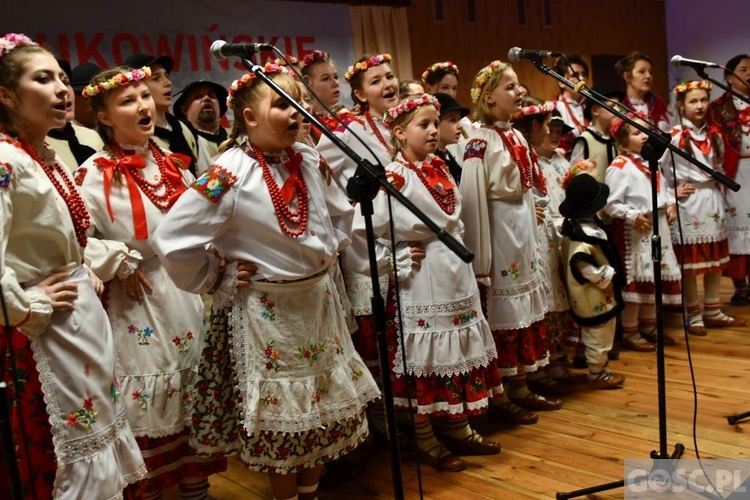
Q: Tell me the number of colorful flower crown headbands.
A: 13